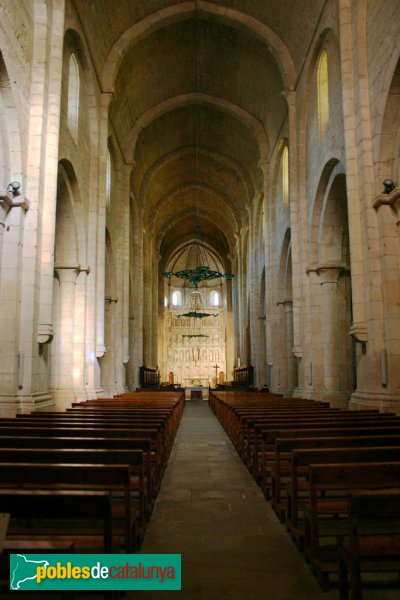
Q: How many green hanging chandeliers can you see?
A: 3